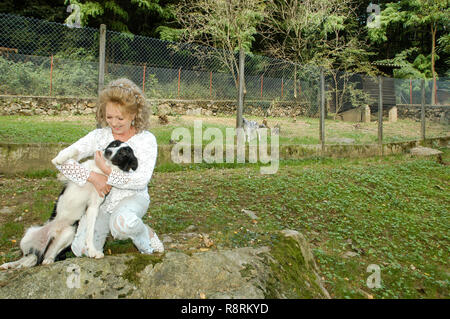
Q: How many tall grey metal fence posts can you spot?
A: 5